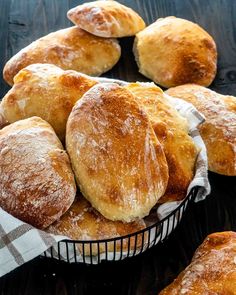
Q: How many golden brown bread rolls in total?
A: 10